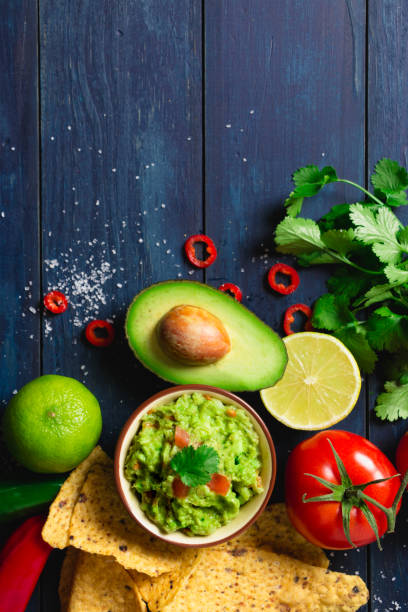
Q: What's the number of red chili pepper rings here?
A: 6